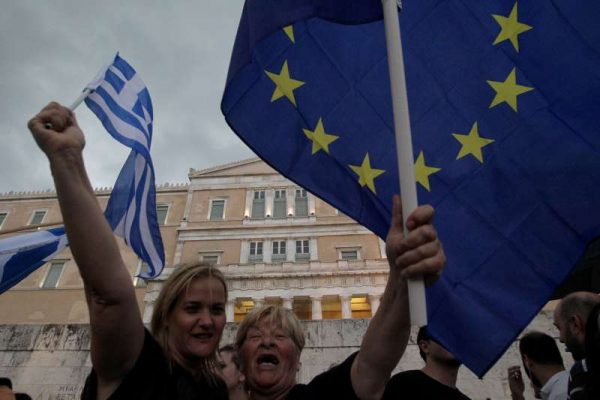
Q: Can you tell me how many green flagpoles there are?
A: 0